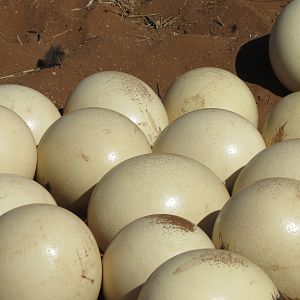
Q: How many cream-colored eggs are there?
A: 15